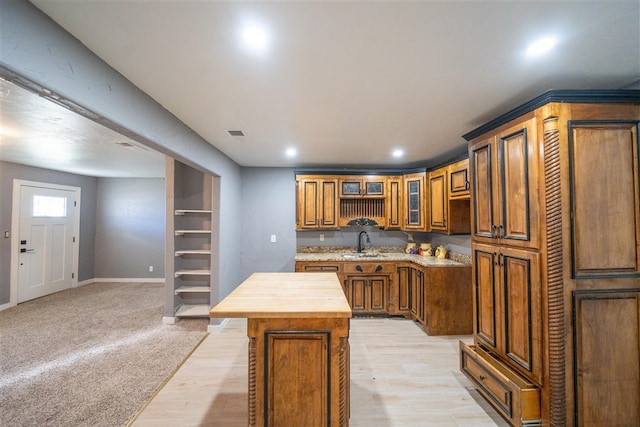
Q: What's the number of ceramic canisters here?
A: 3